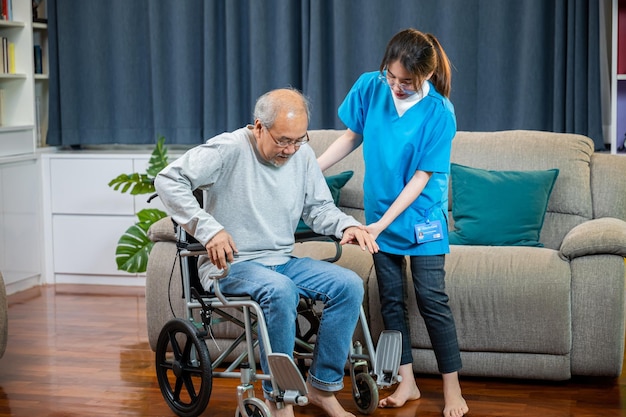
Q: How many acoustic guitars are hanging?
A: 0